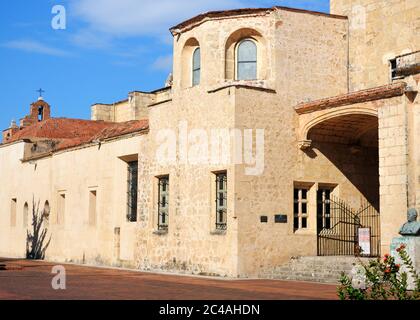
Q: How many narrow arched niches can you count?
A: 2